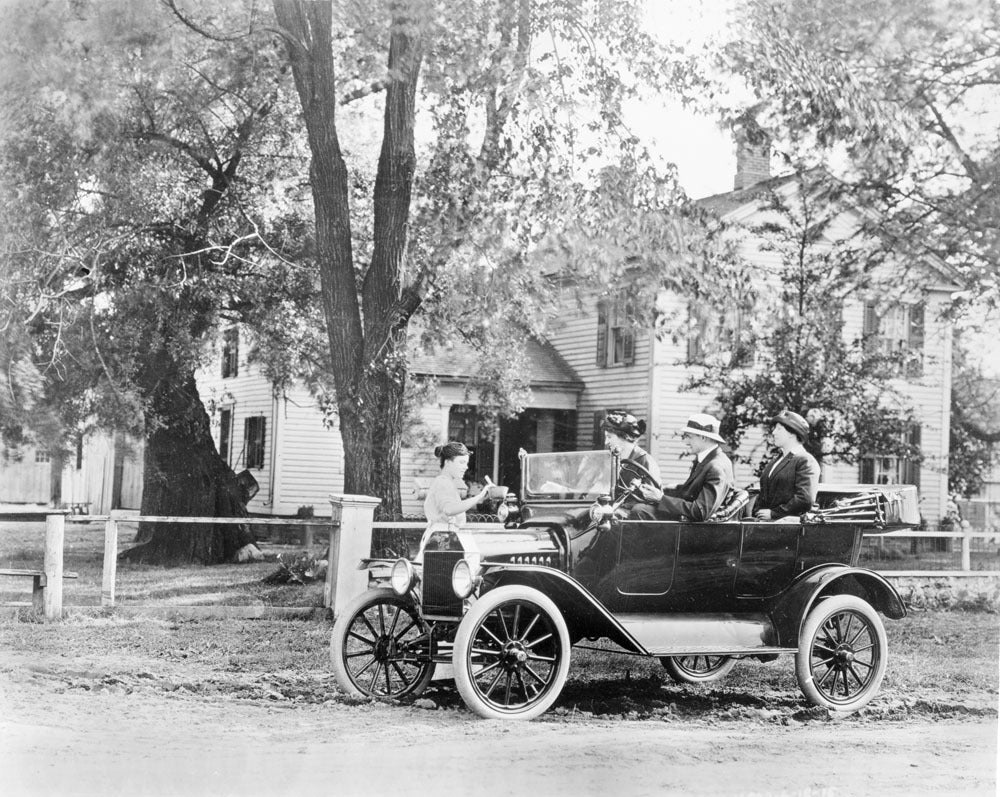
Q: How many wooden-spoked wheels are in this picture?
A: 4